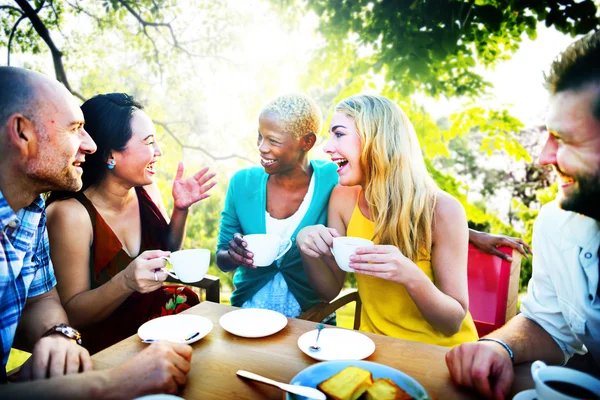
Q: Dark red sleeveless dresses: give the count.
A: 1